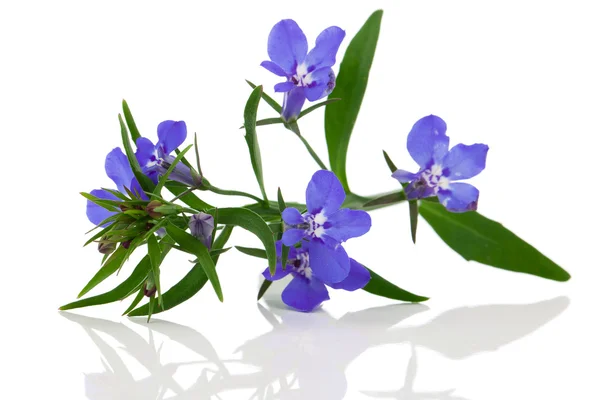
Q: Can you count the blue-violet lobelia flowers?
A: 6